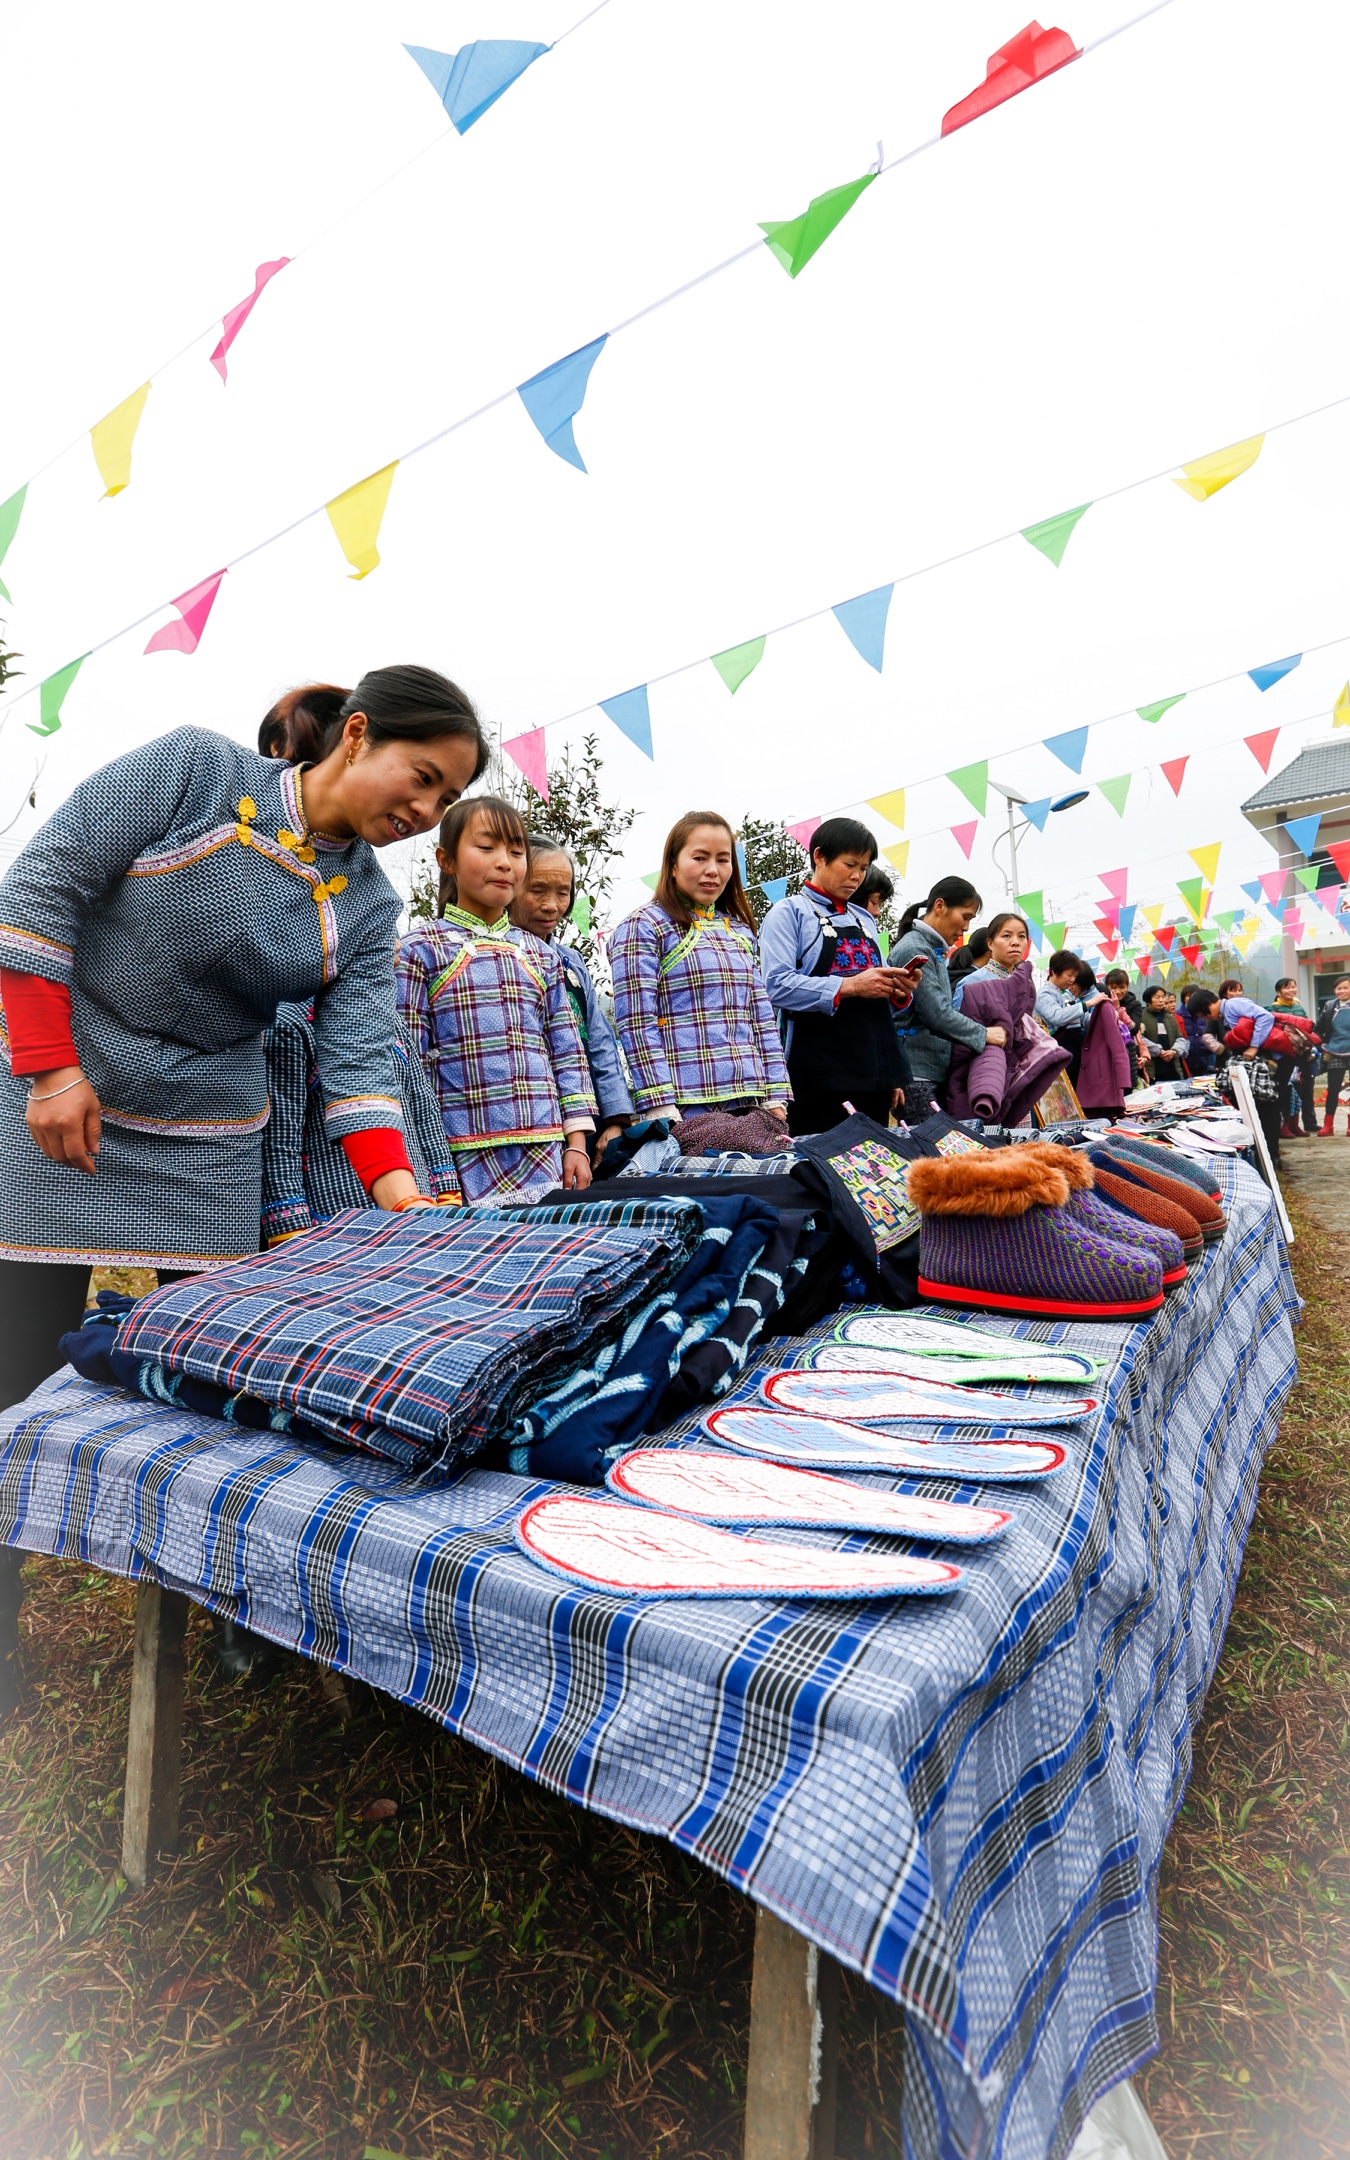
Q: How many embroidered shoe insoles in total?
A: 6